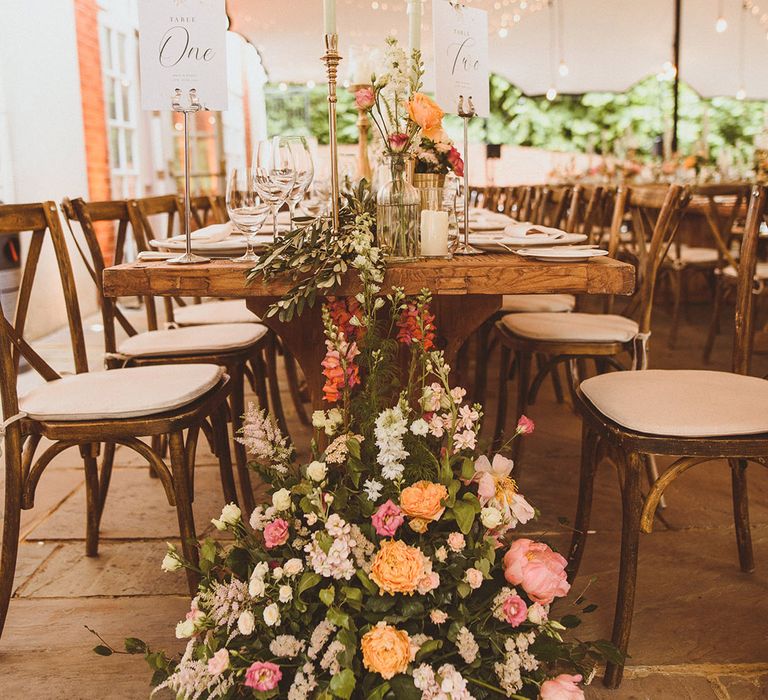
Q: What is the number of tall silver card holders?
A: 2